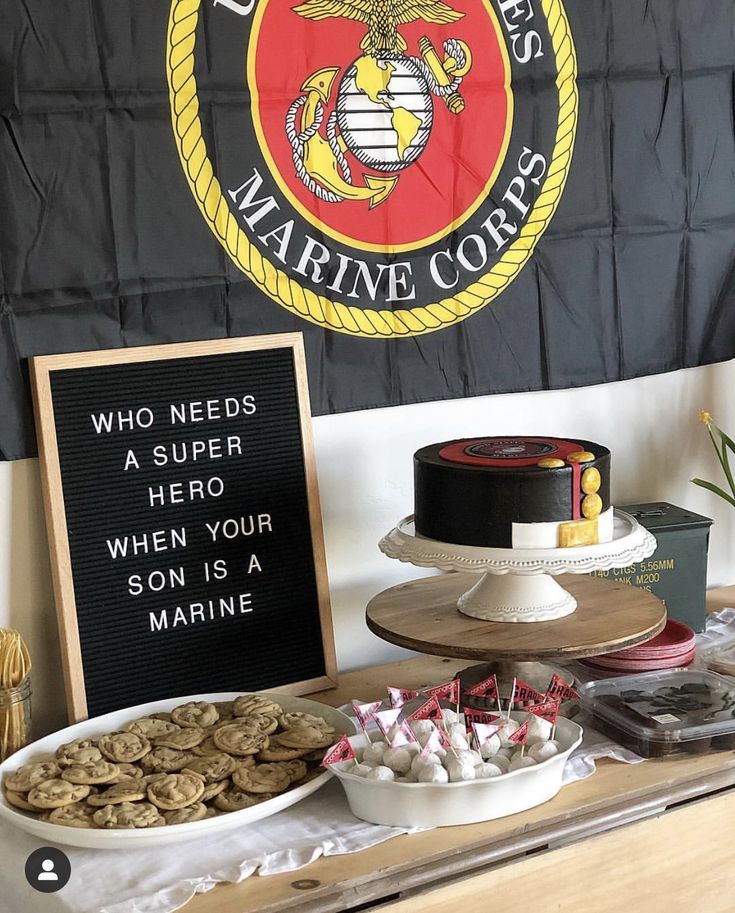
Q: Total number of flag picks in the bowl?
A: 15